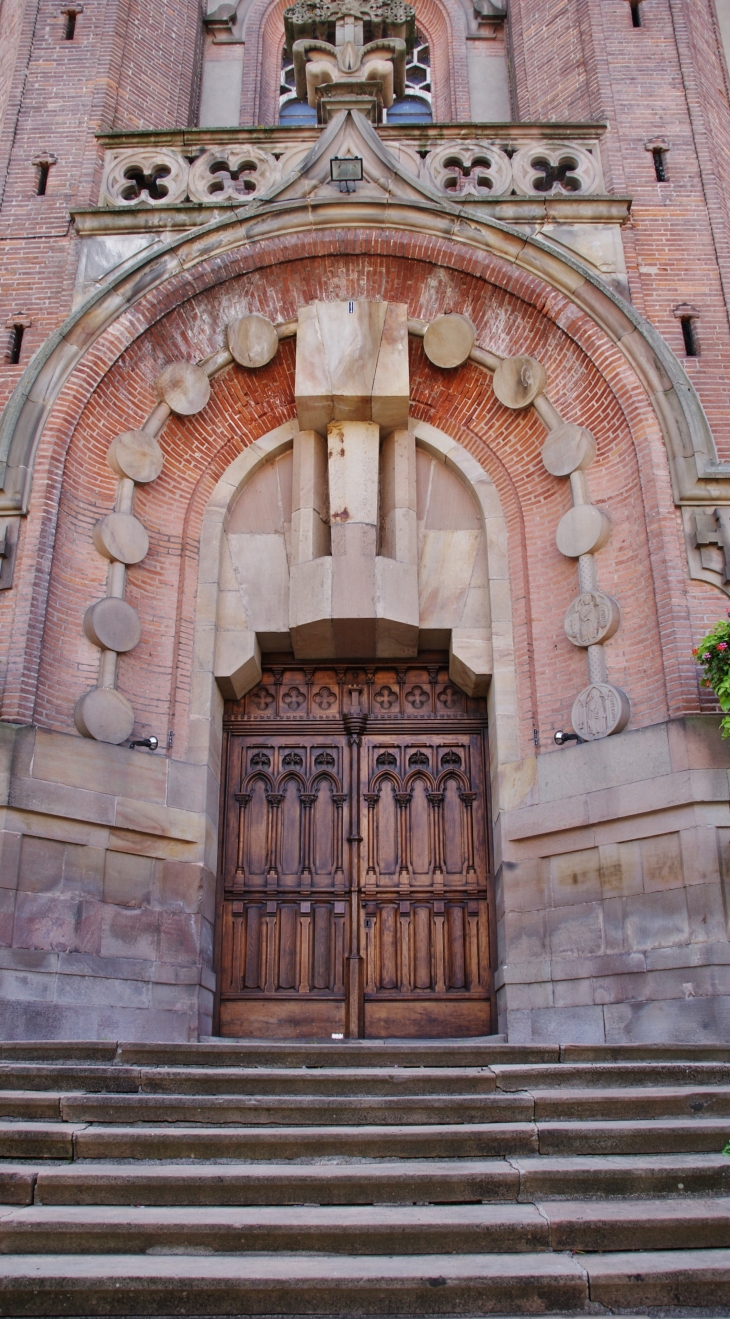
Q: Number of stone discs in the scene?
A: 12